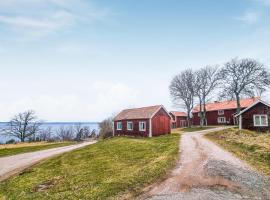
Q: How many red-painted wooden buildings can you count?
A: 4